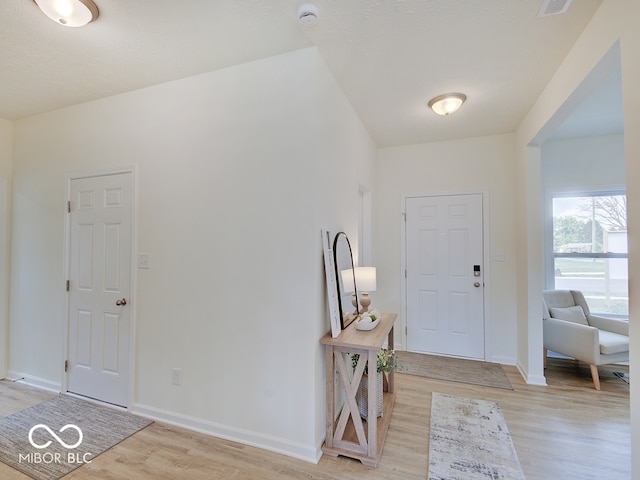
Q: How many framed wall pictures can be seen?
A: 0